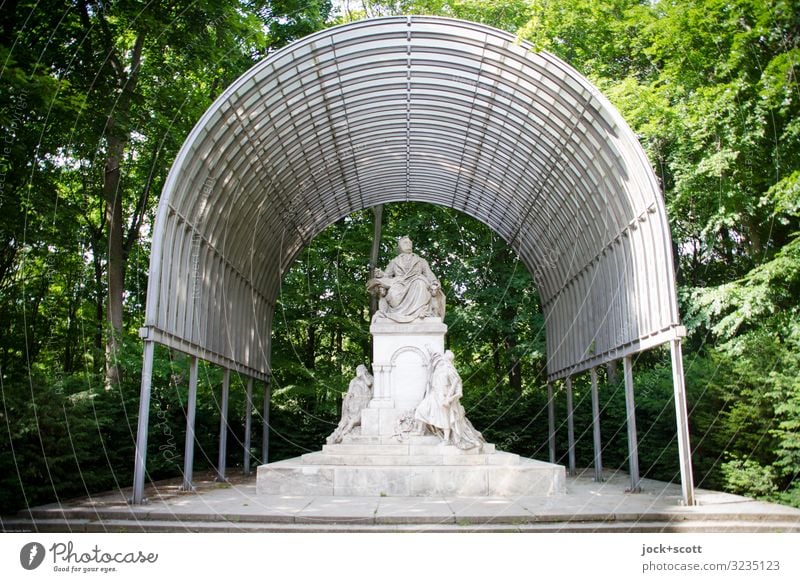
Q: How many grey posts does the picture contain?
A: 10